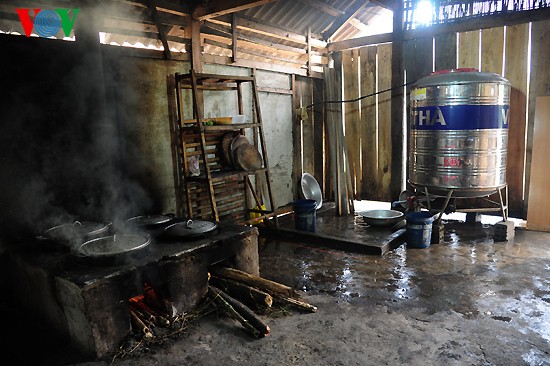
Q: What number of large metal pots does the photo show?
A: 4